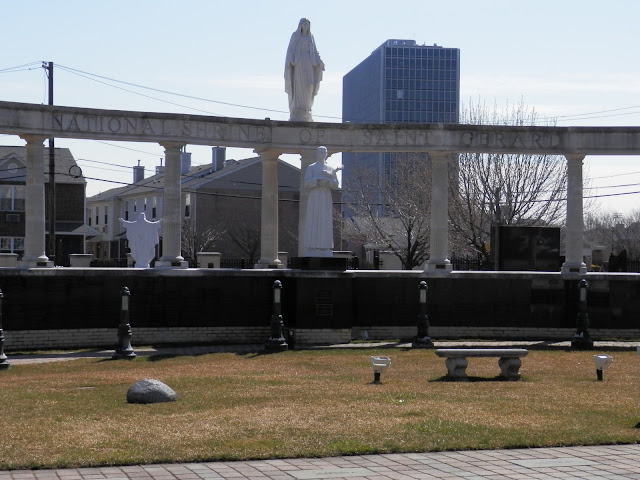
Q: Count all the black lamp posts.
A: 5